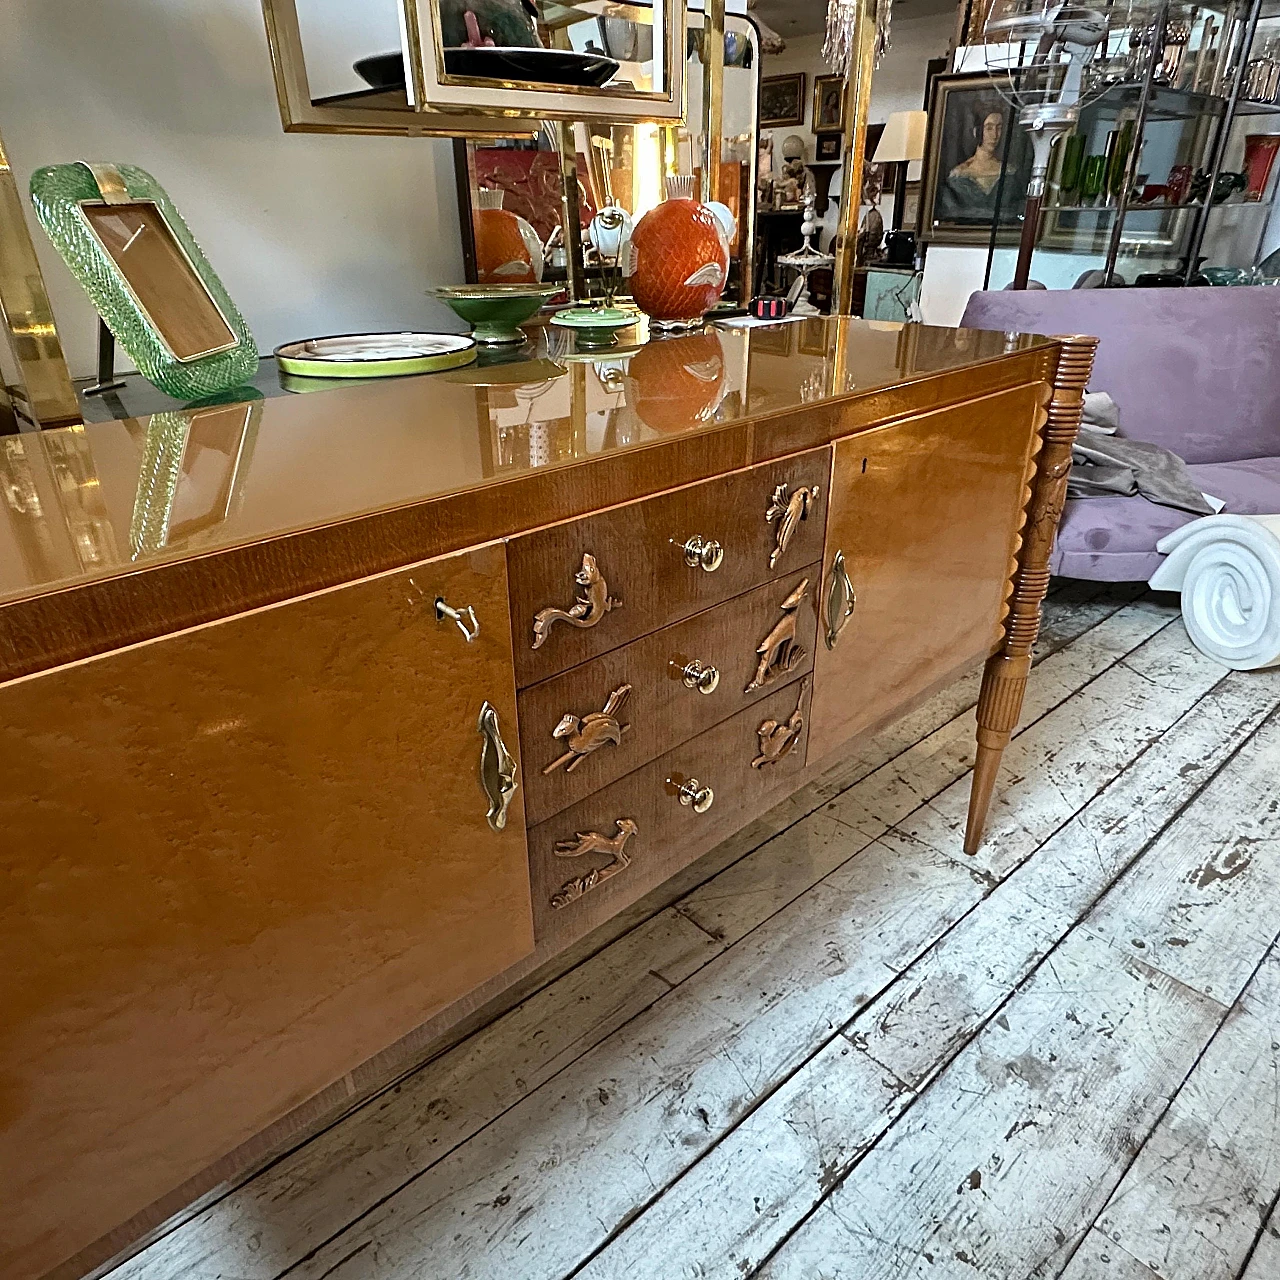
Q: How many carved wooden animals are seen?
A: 6